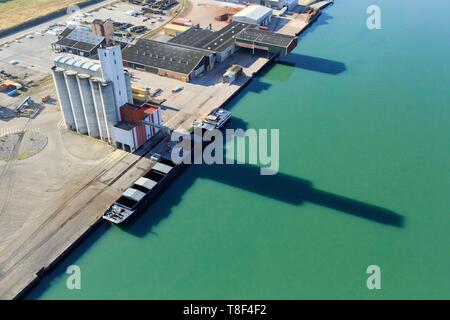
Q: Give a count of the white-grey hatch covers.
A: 3